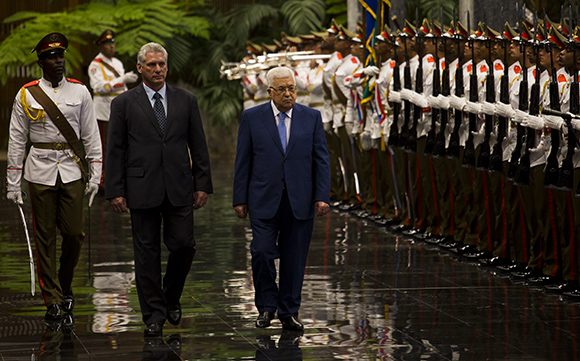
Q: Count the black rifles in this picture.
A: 13